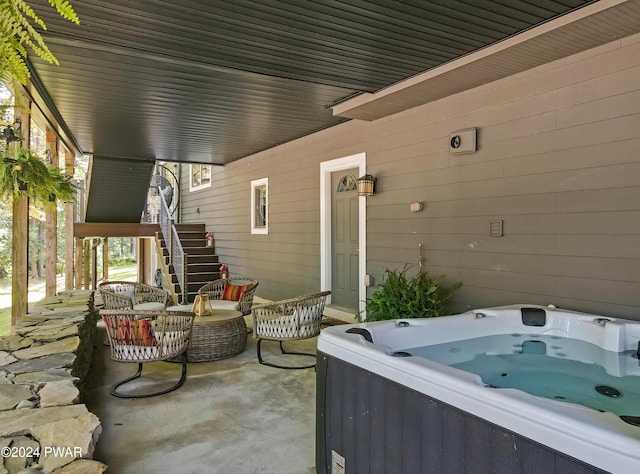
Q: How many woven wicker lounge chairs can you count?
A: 4